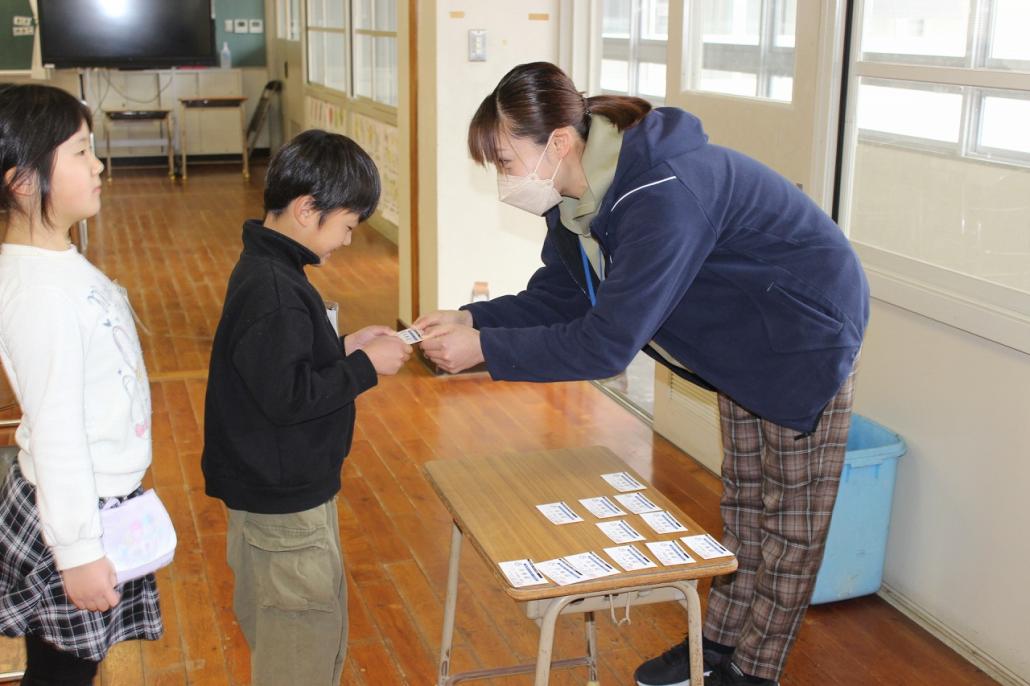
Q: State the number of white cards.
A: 13